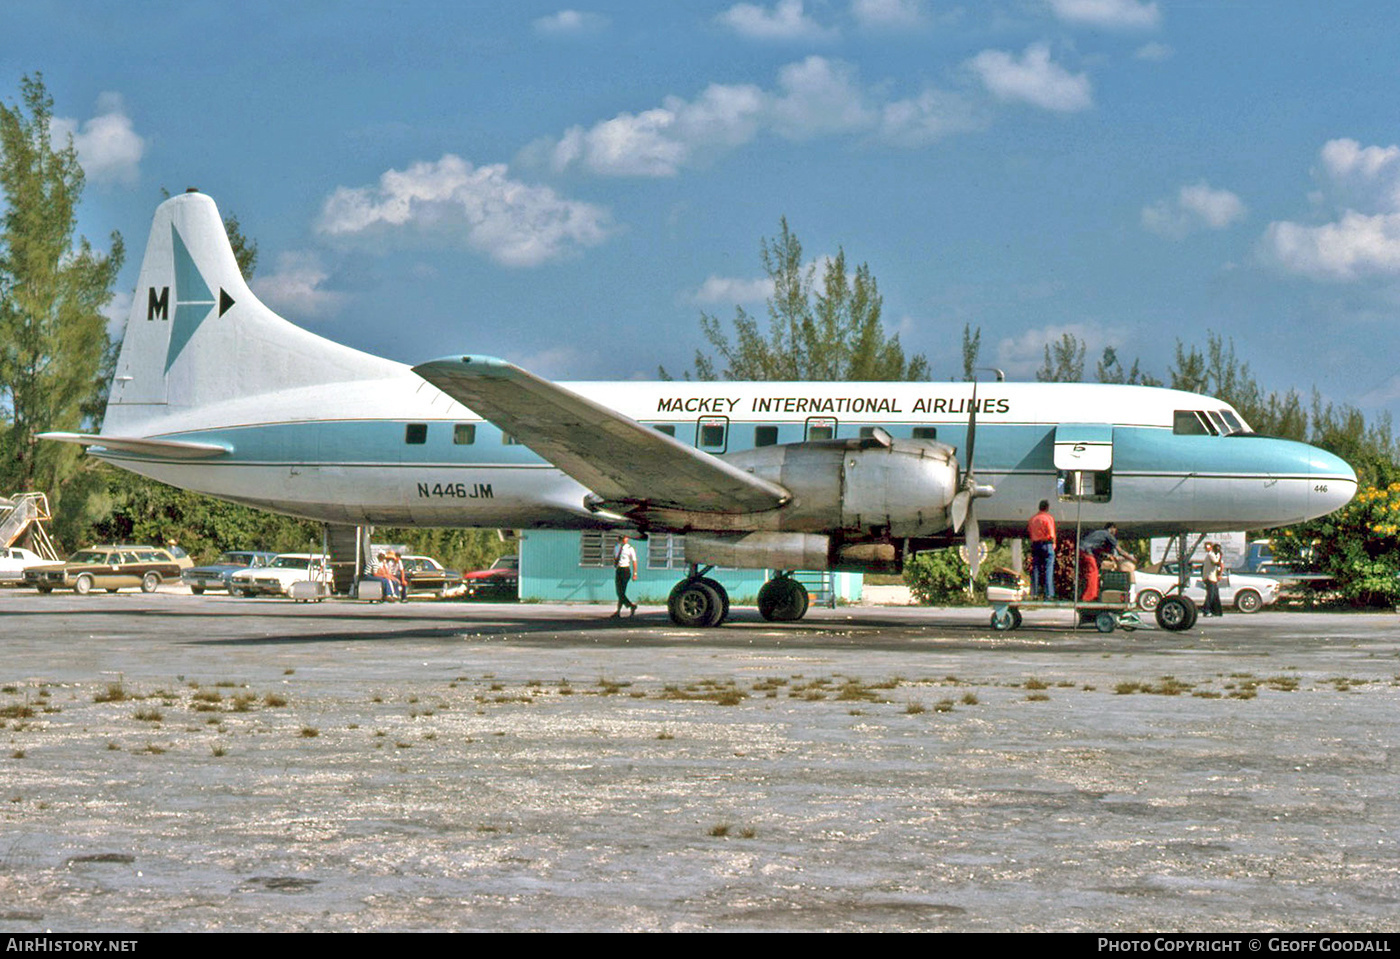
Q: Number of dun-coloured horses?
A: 0